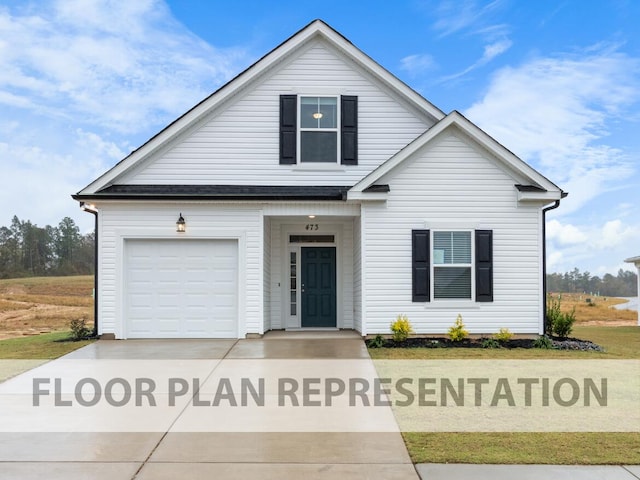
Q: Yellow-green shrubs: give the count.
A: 3